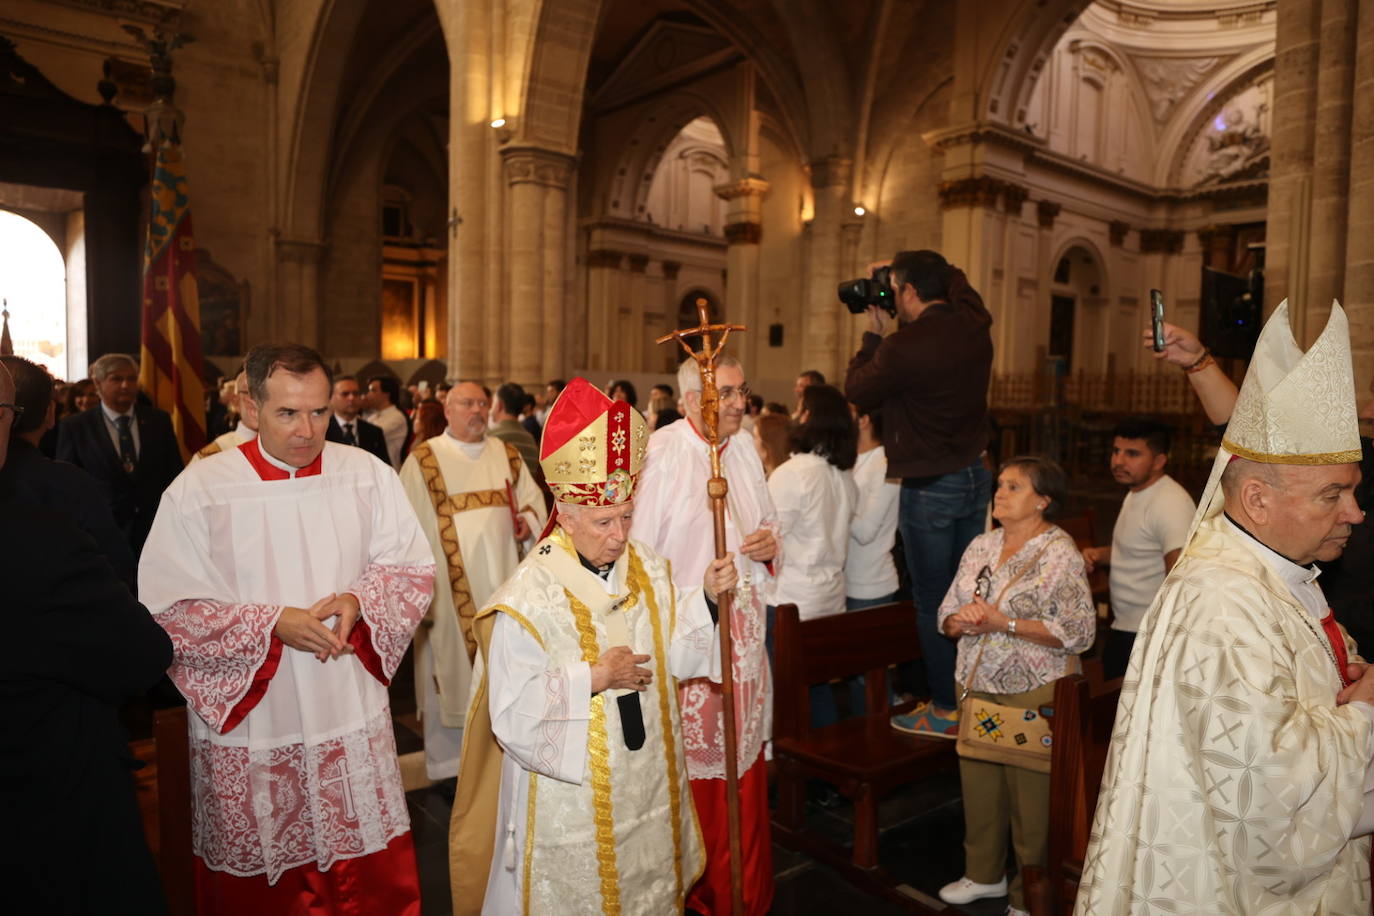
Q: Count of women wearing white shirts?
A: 2